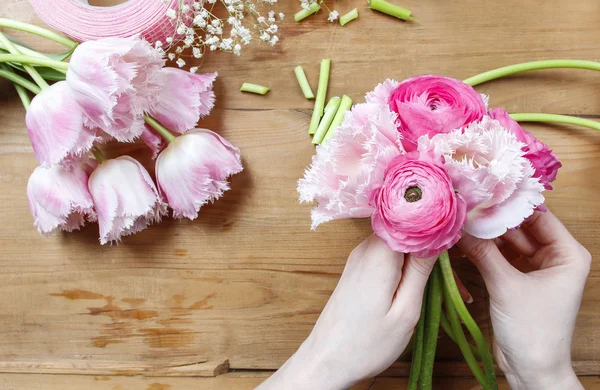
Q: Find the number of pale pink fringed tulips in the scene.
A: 8